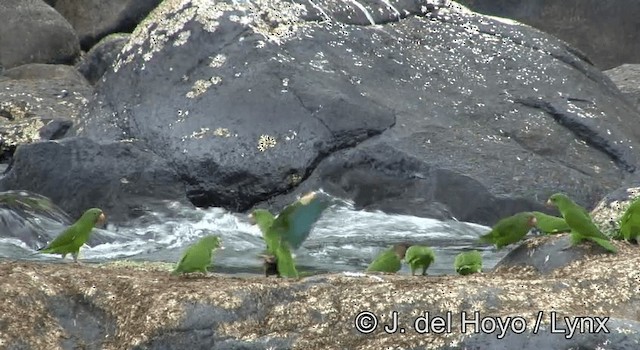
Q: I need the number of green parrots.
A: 10